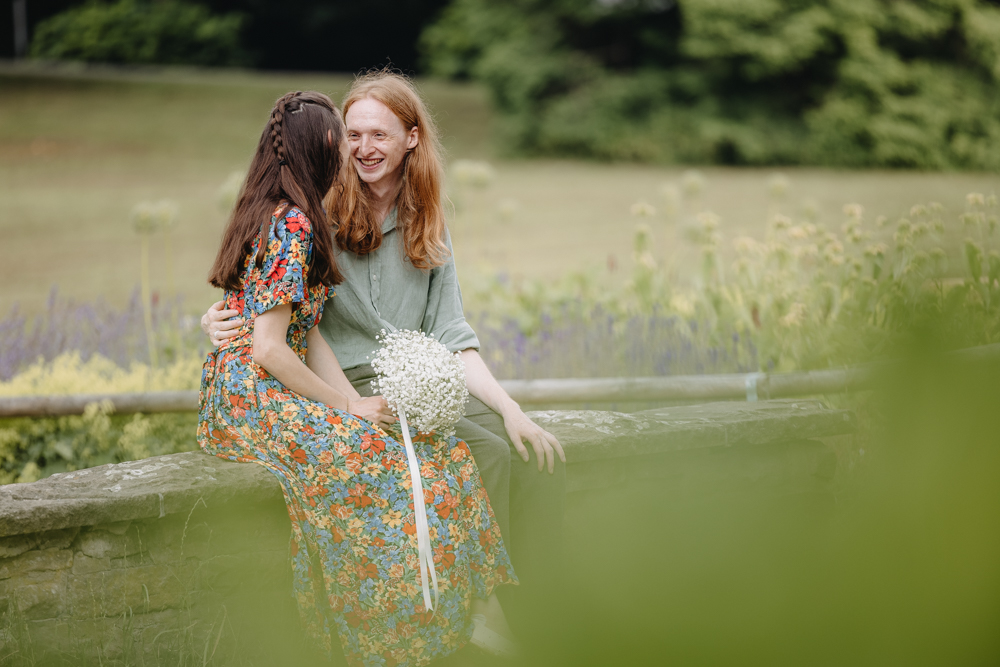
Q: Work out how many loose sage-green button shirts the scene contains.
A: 1